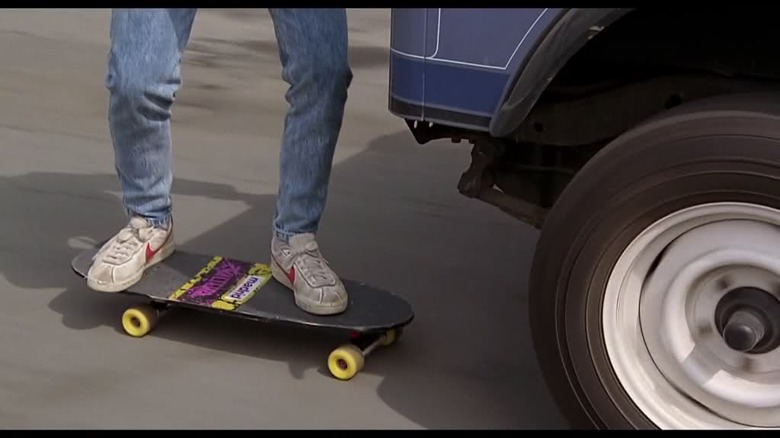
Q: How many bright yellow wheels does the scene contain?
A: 3